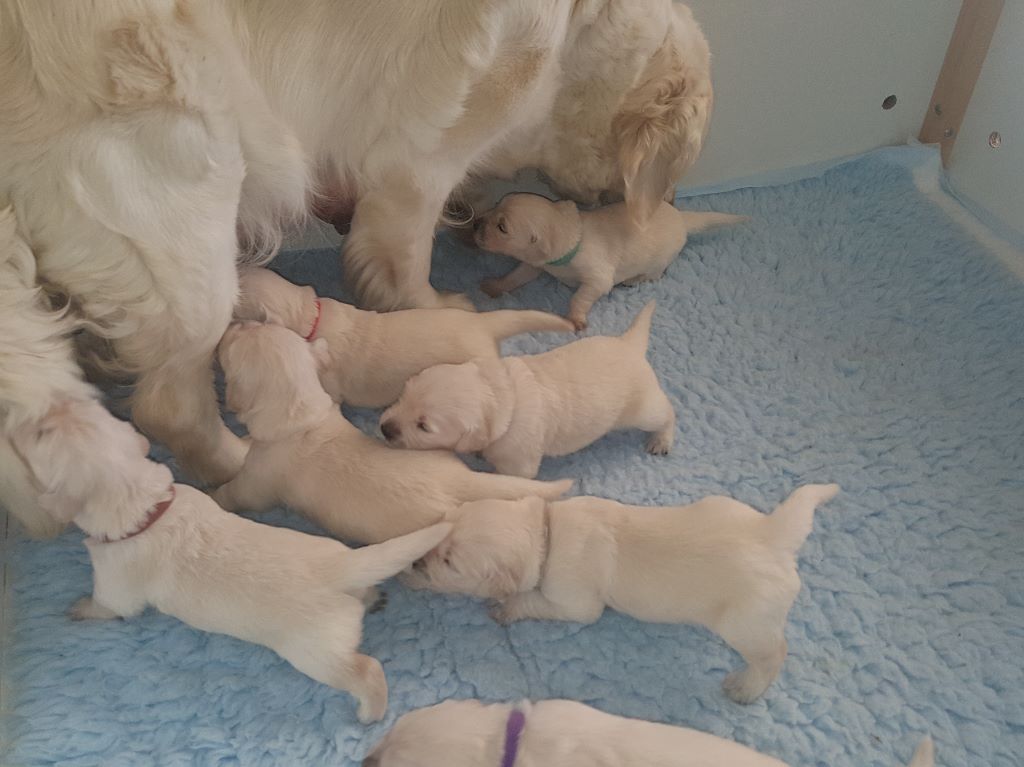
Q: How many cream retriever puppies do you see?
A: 7